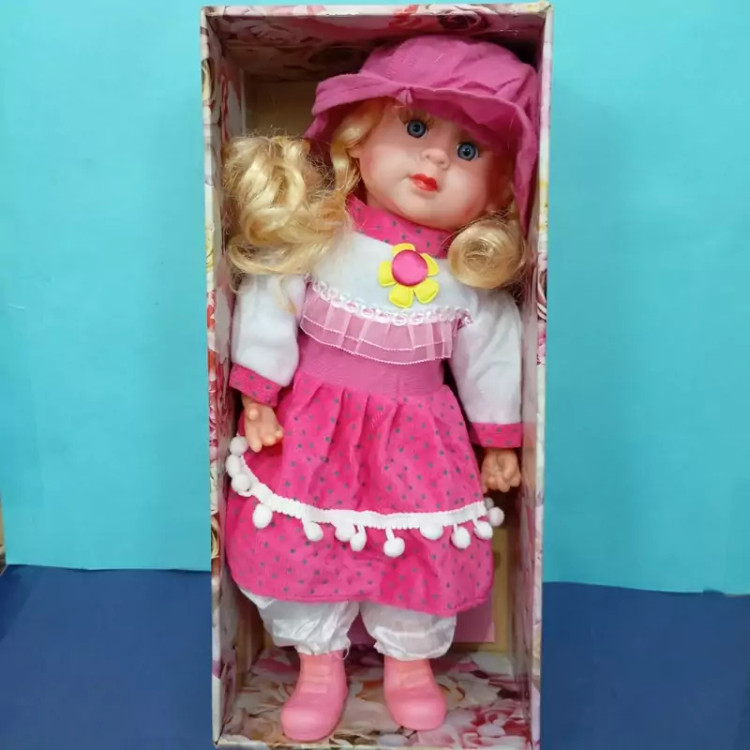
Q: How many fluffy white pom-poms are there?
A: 13